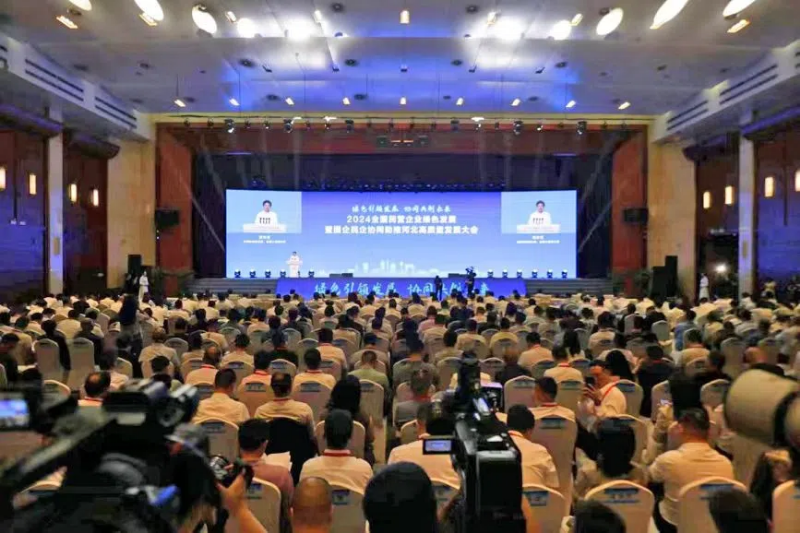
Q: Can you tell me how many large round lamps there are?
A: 10